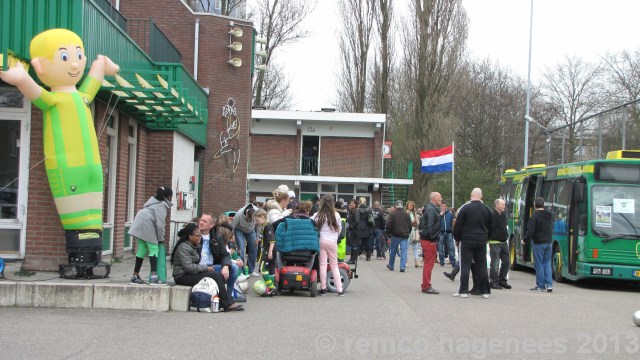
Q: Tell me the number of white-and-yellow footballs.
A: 1